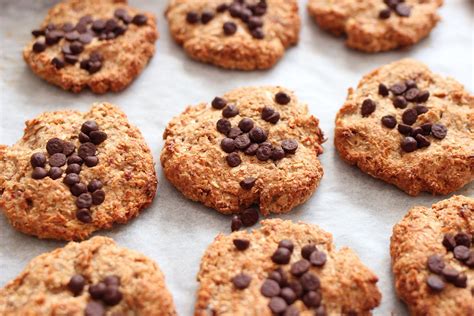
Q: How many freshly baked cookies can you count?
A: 9